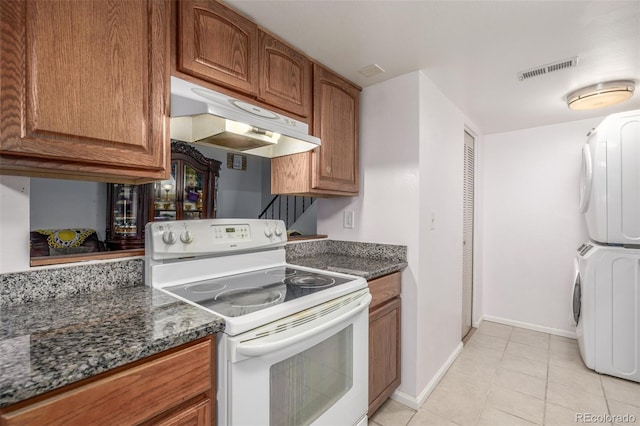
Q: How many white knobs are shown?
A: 4